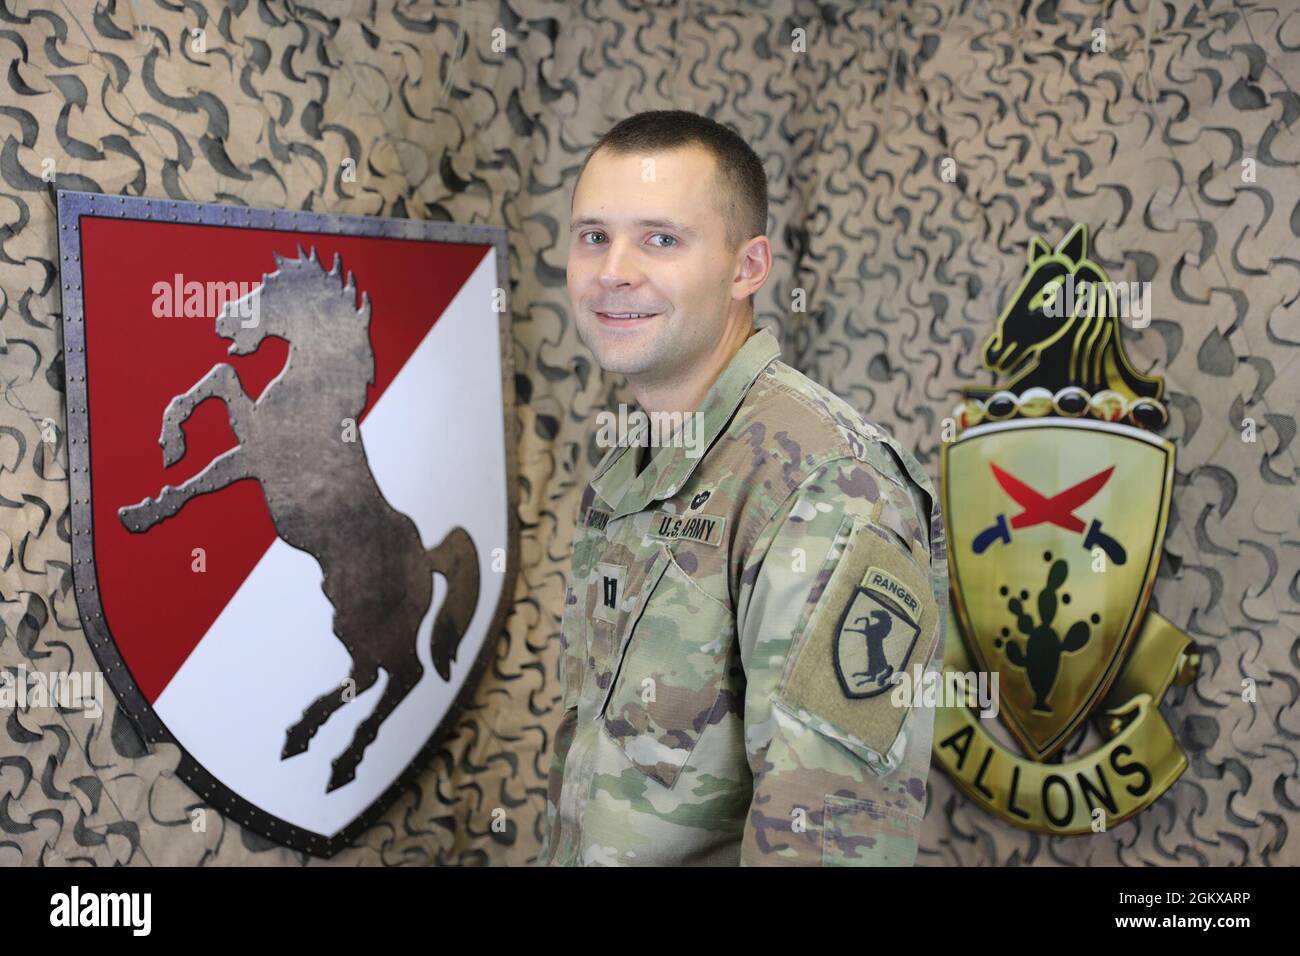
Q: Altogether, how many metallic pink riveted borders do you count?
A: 0